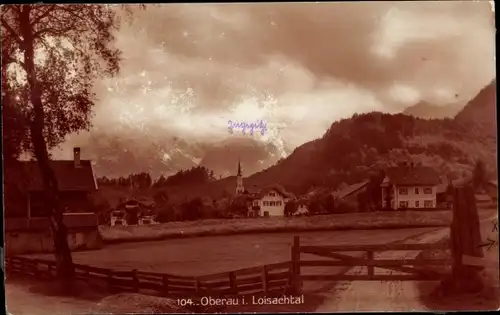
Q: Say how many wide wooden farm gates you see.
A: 1